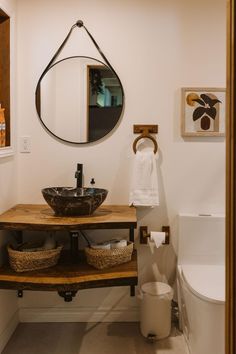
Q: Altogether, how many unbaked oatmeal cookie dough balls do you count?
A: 0